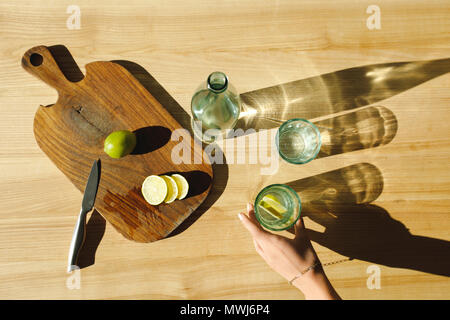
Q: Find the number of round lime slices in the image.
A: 3